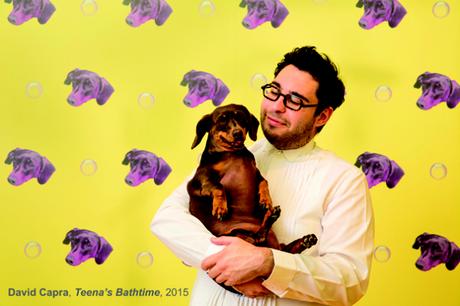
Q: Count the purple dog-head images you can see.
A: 12